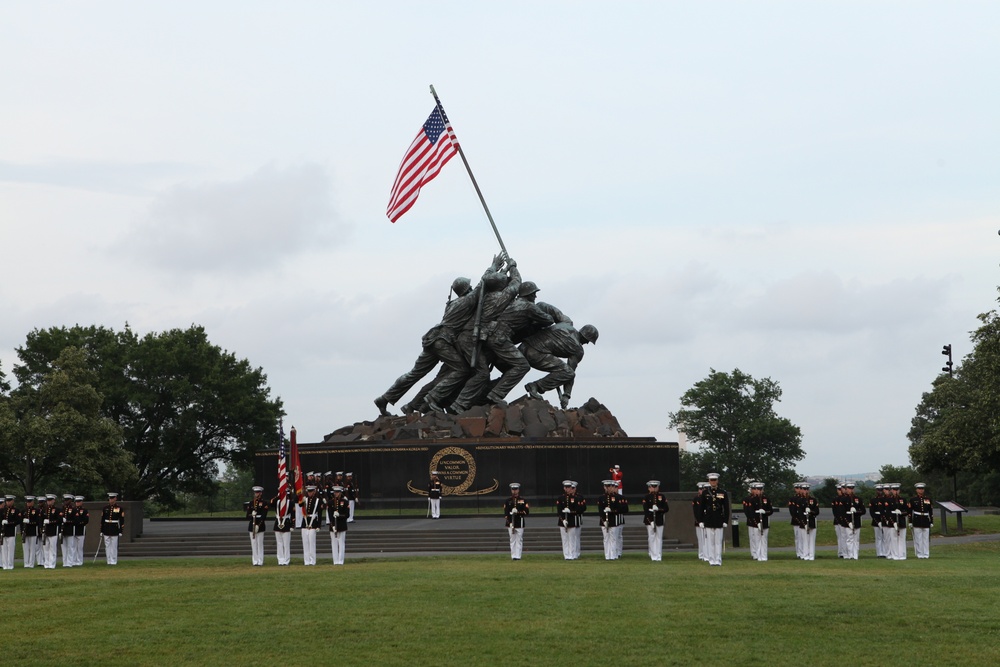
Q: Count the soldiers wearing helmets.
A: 4